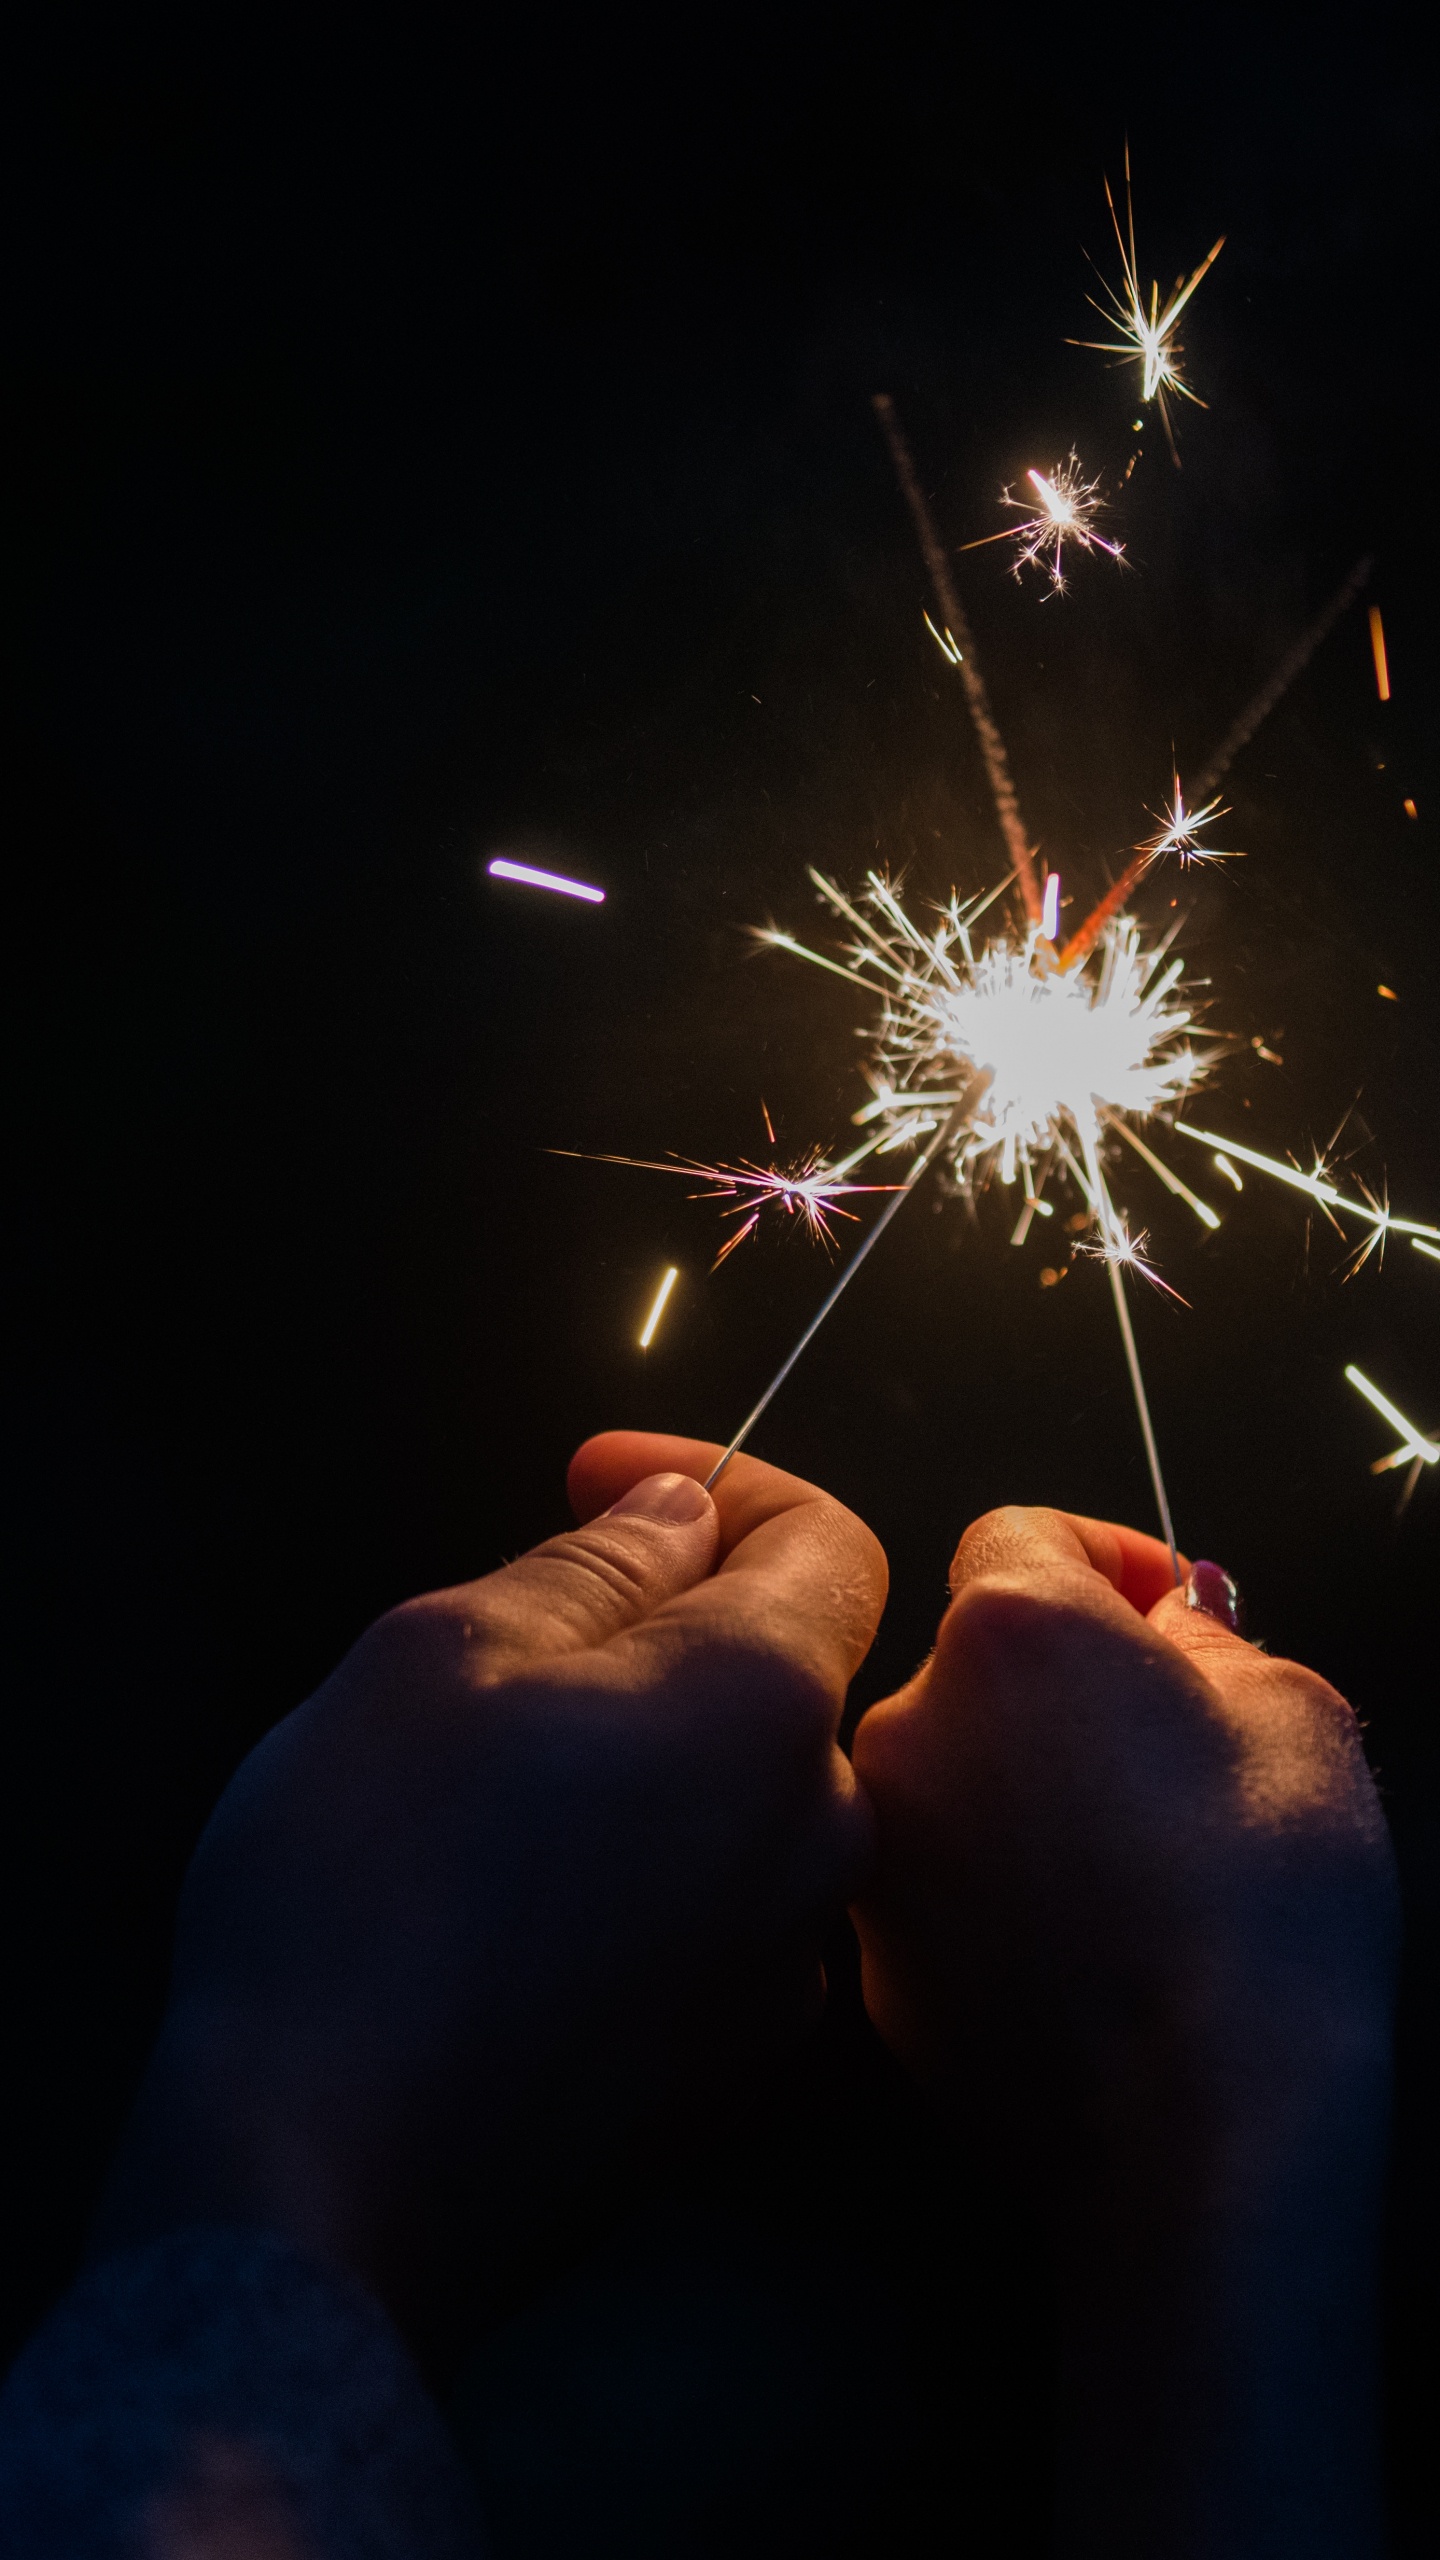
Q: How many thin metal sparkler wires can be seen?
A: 2